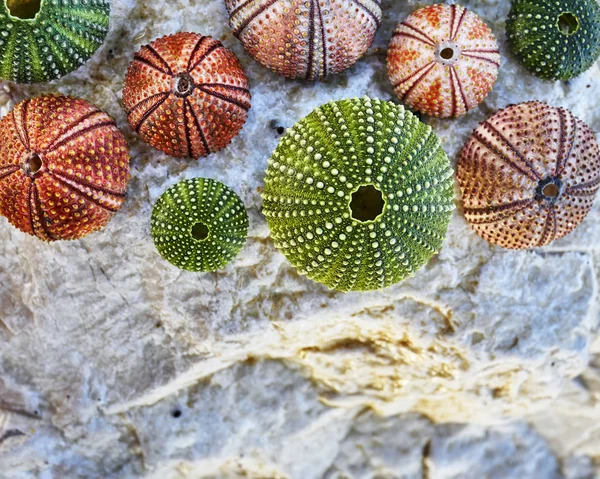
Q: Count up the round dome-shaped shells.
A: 9